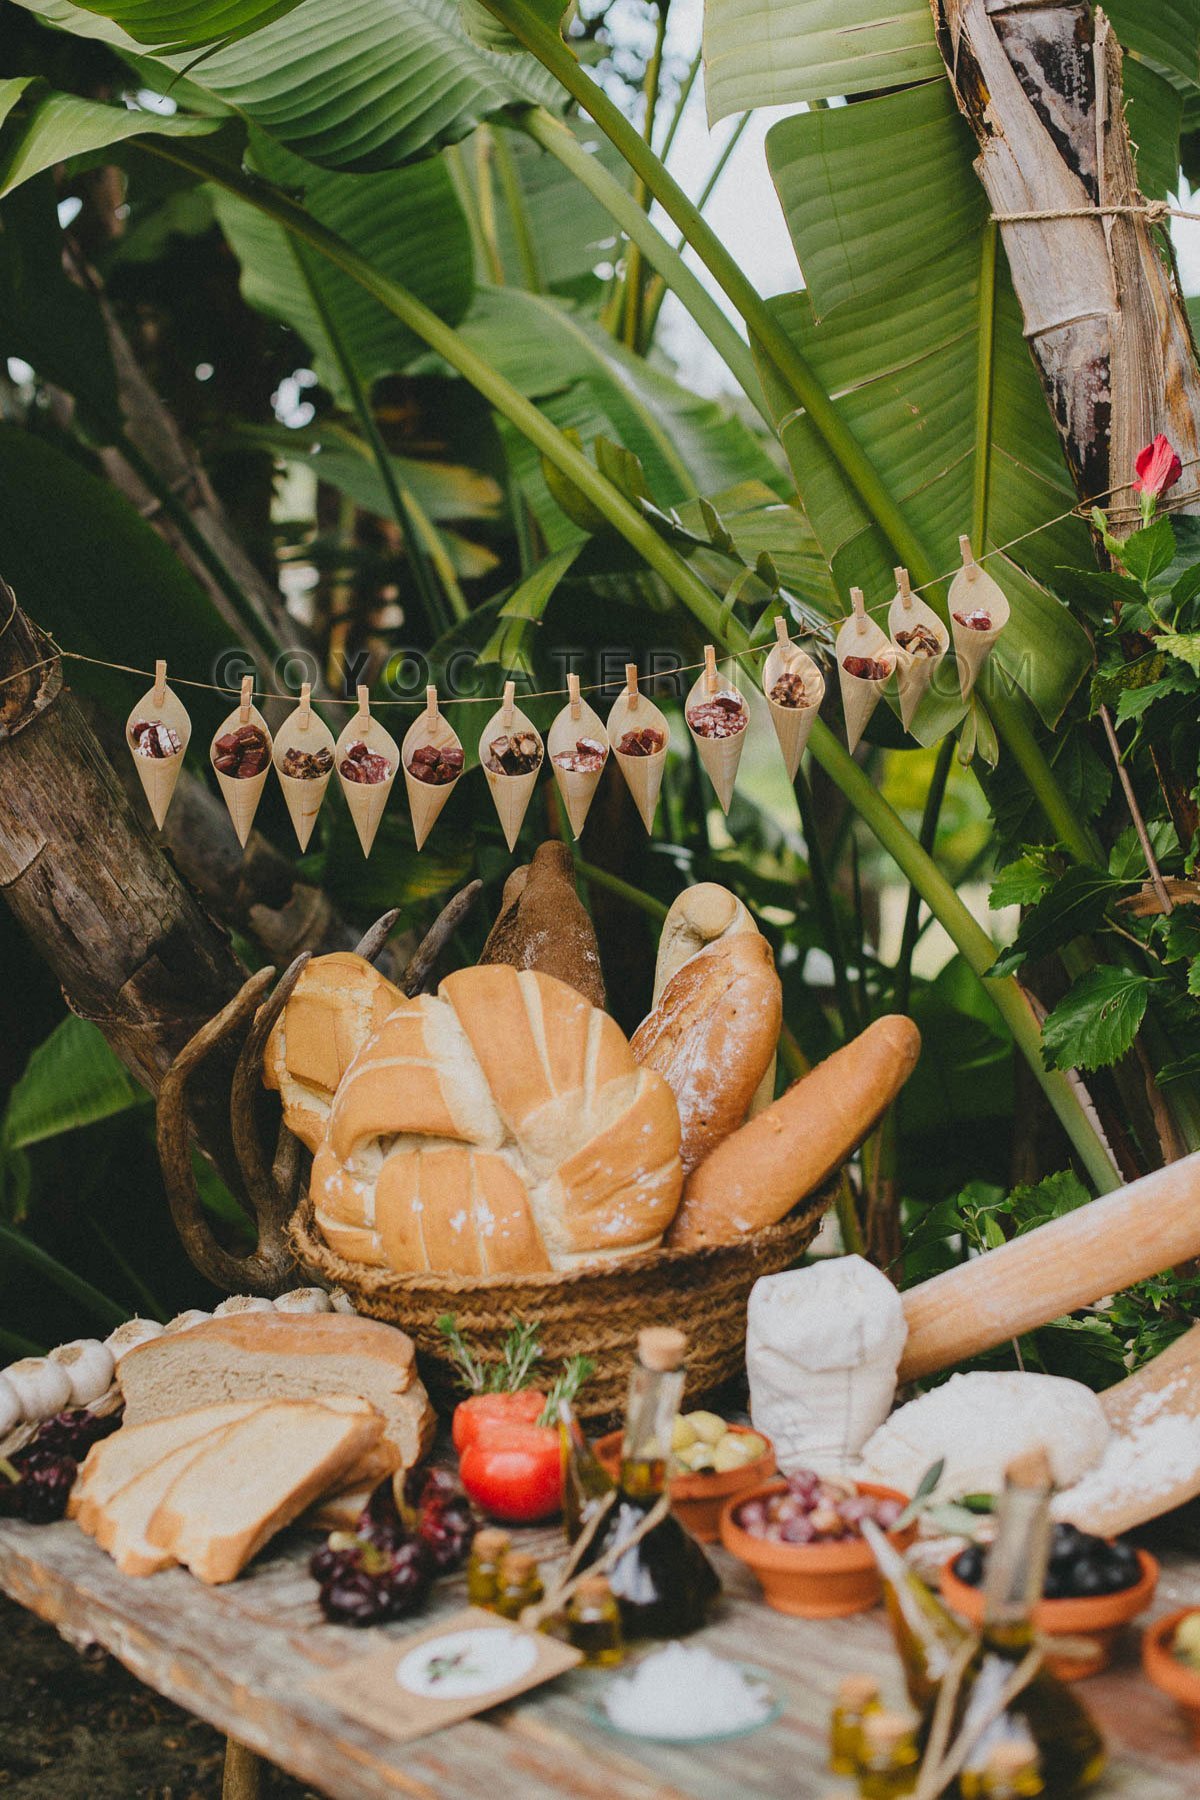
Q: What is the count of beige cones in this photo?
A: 13